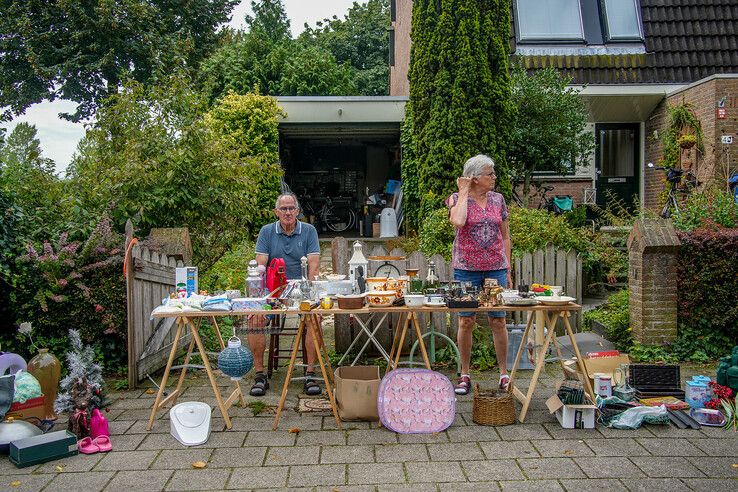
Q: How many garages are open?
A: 1